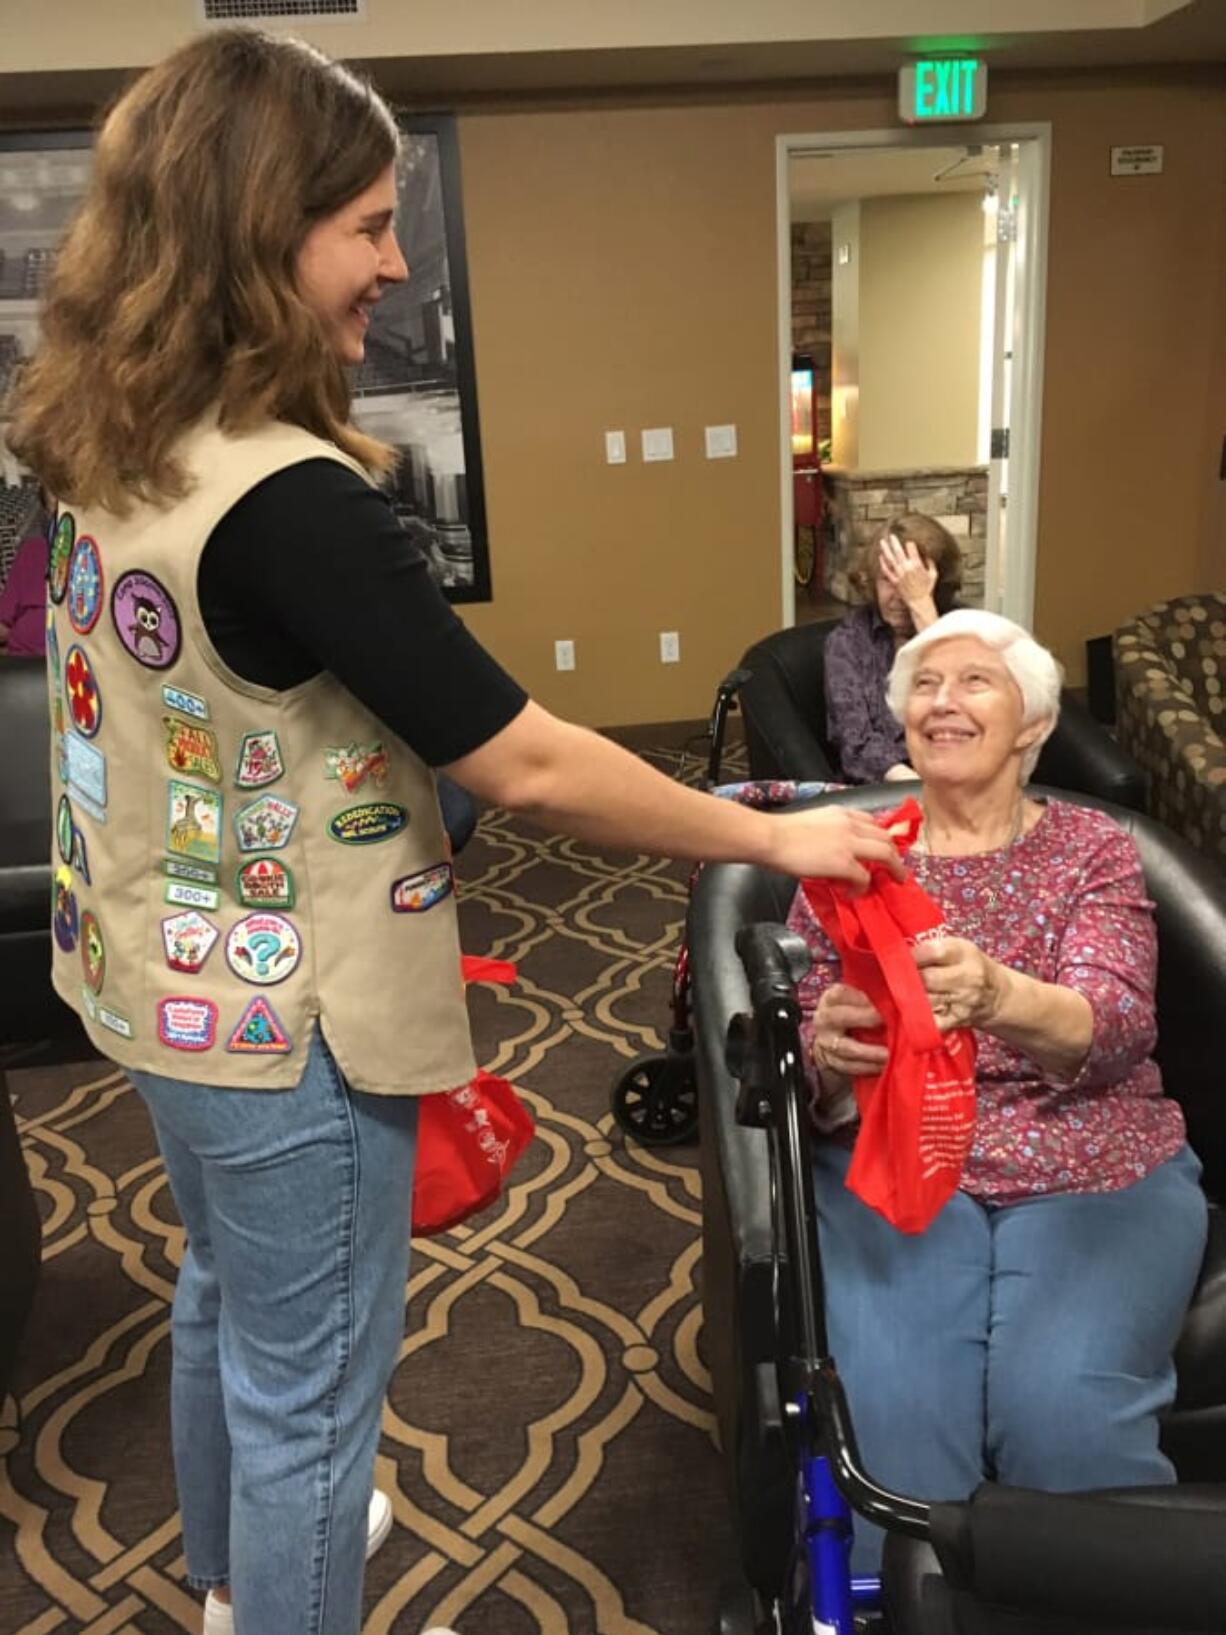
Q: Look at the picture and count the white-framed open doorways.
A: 1